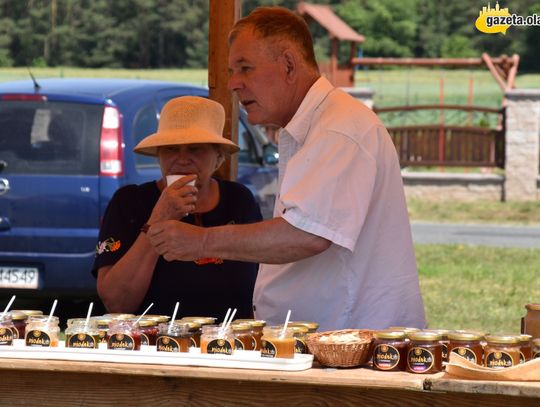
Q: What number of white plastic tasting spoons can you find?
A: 8